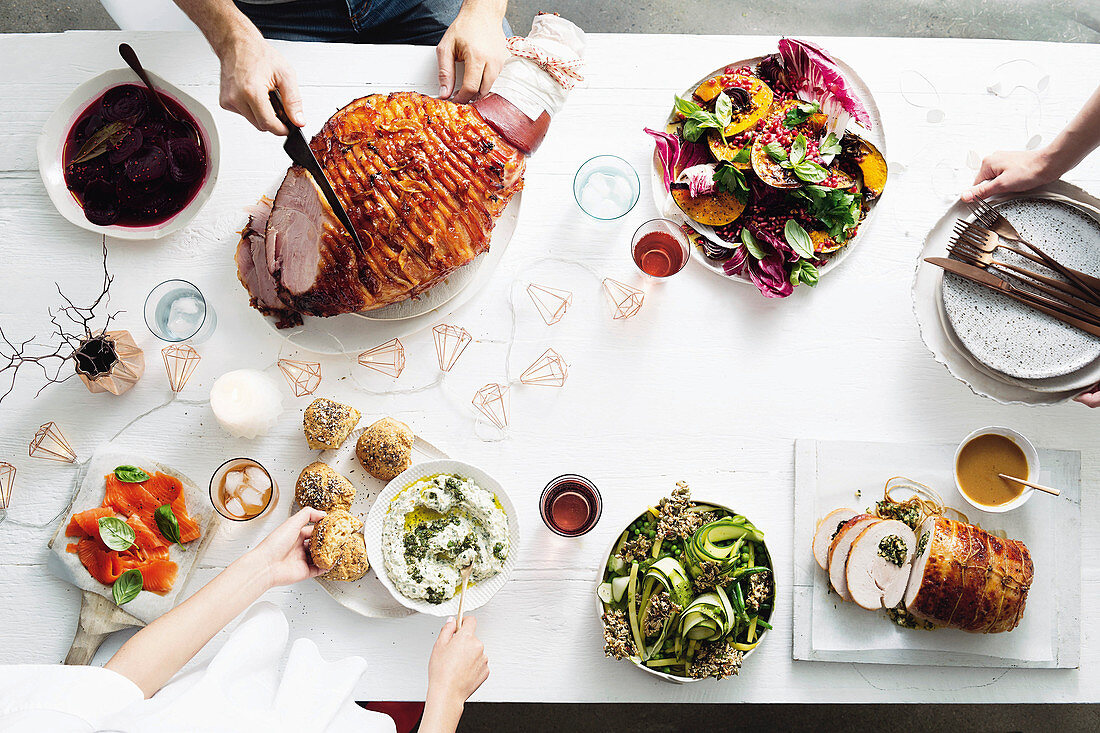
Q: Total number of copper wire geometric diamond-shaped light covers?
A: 10